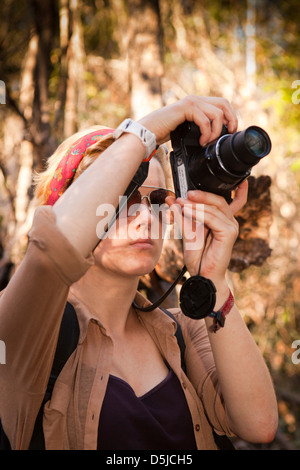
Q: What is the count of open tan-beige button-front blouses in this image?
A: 1